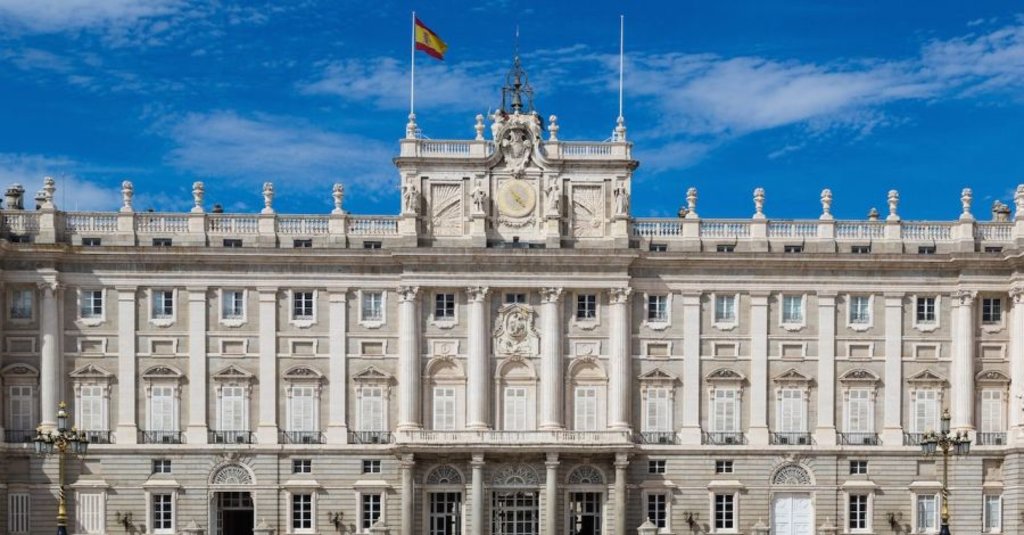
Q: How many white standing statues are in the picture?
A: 4